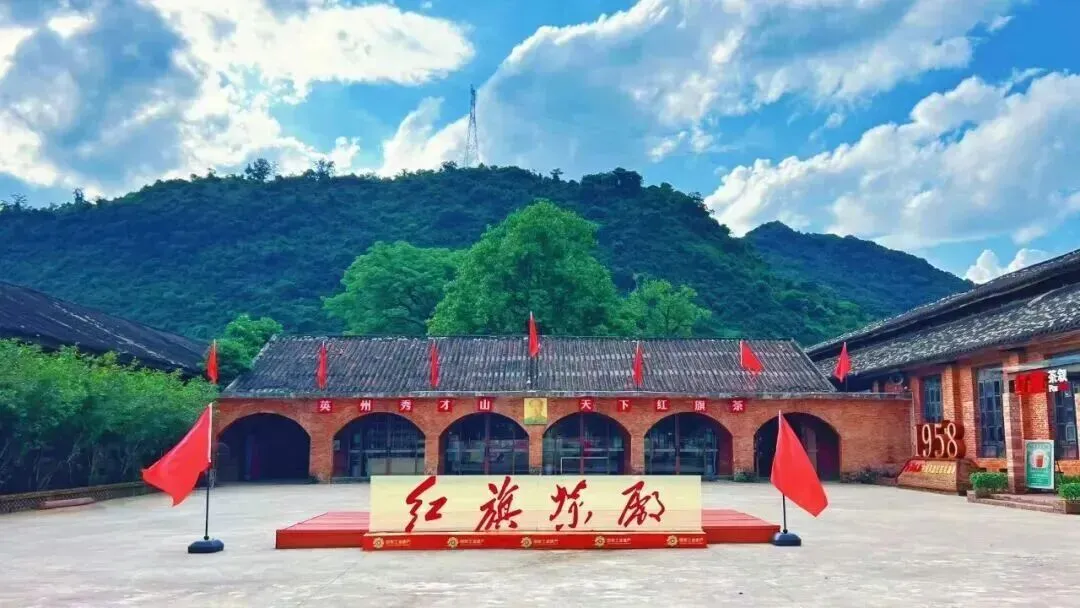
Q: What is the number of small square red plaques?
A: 10